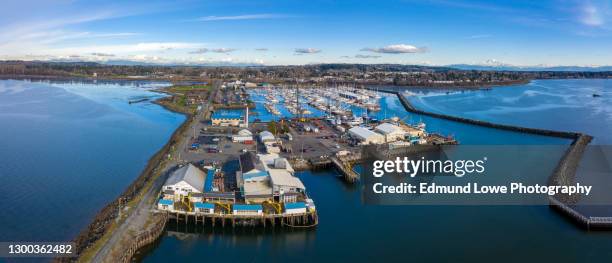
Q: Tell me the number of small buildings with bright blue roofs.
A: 4